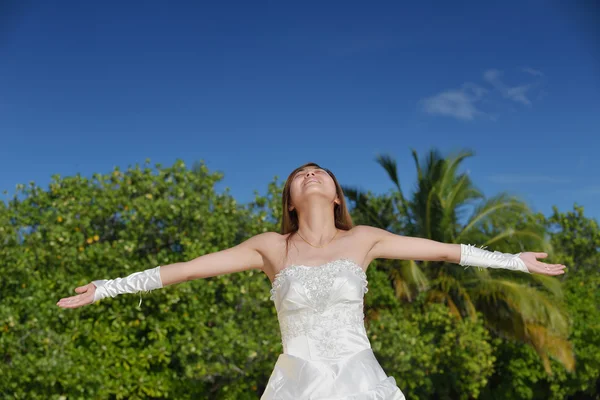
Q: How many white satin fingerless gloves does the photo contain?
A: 2